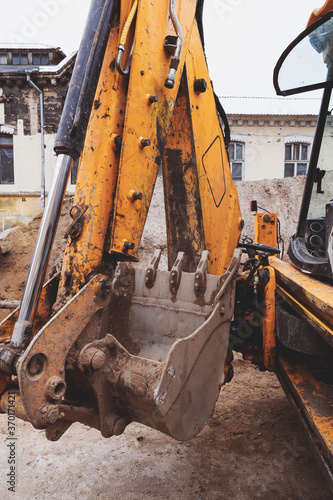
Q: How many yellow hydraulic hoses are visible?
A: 1